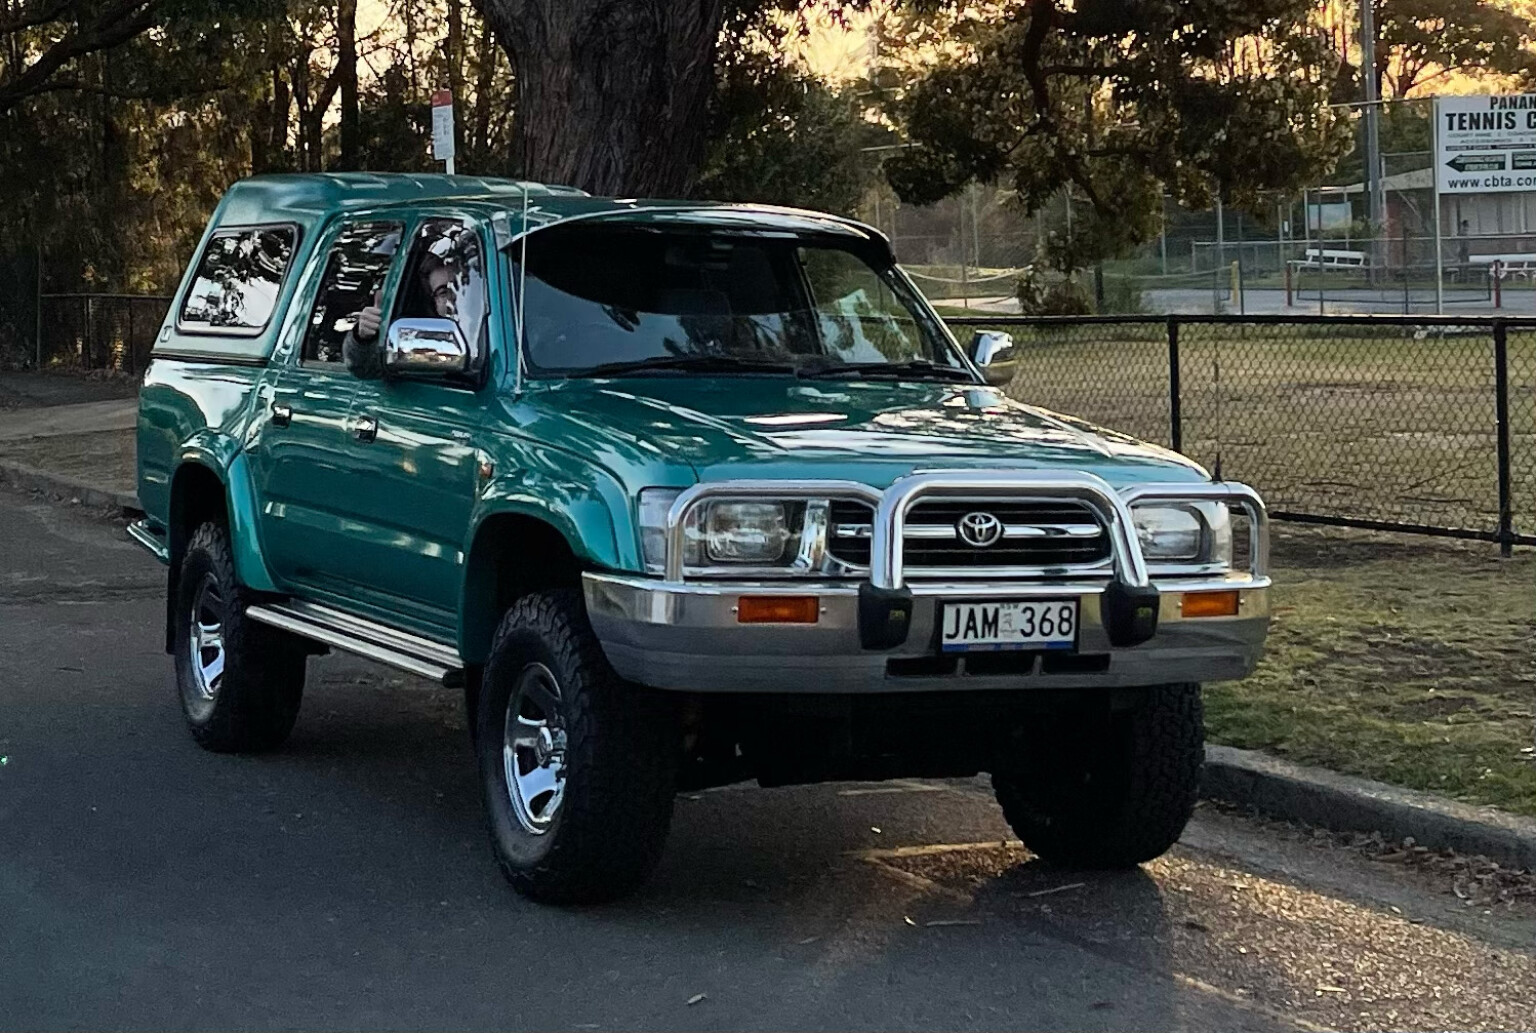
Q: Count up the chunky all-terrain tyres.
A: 3